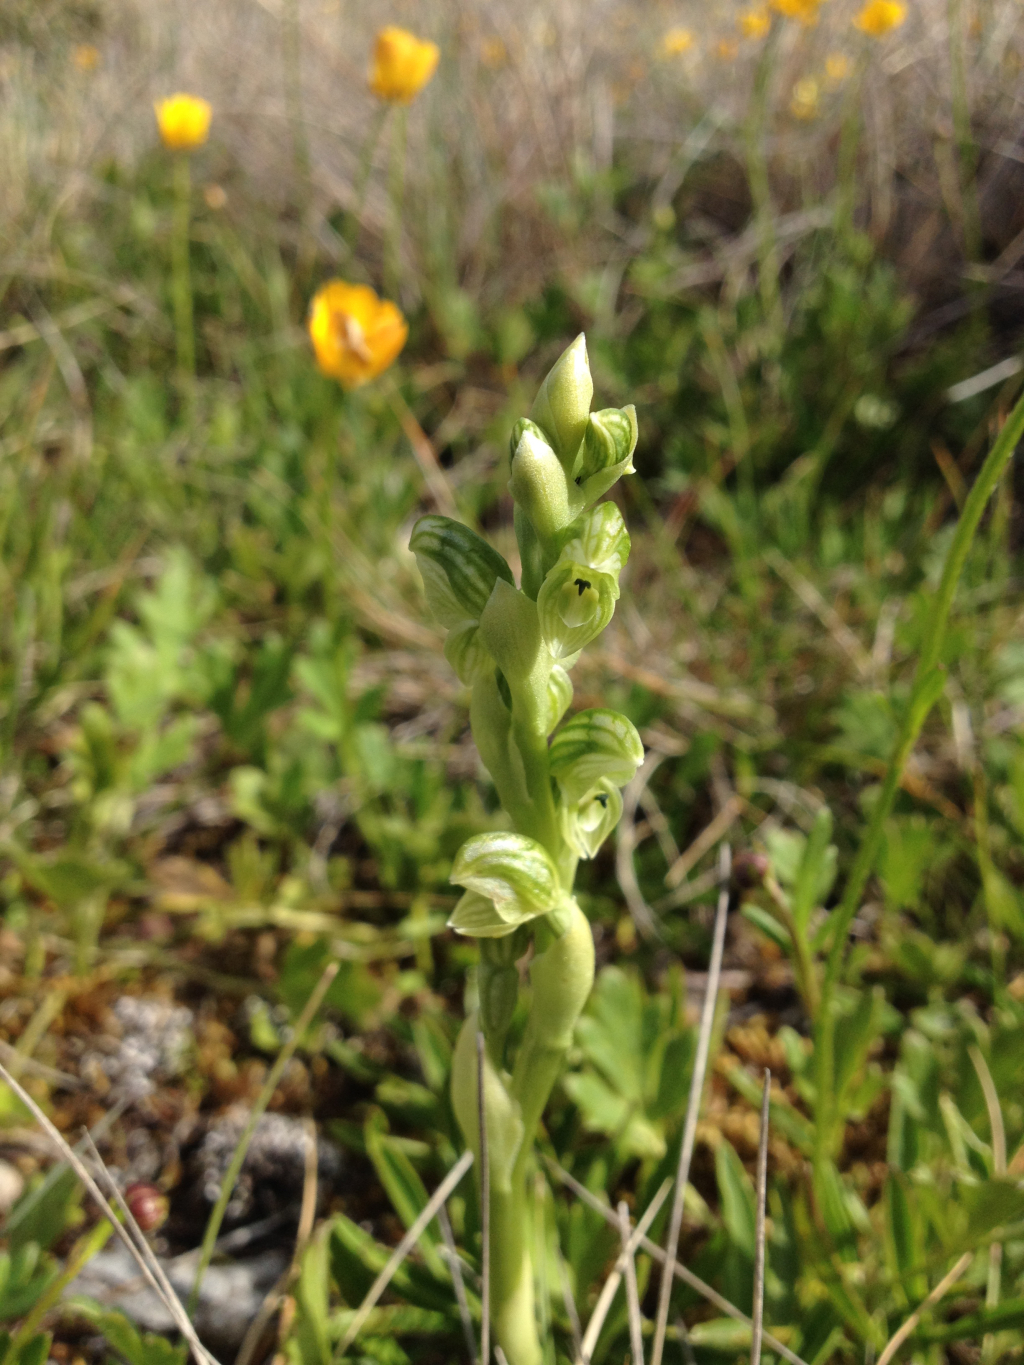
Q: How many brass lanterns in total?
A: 0